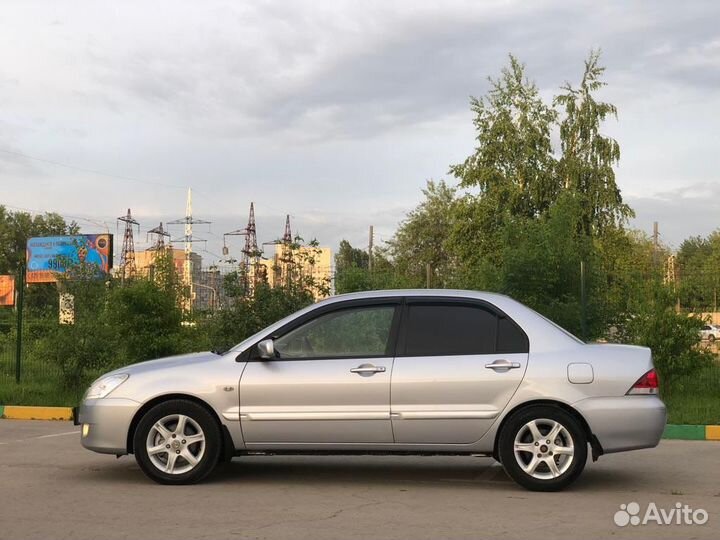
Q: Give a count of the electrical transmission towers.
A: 5